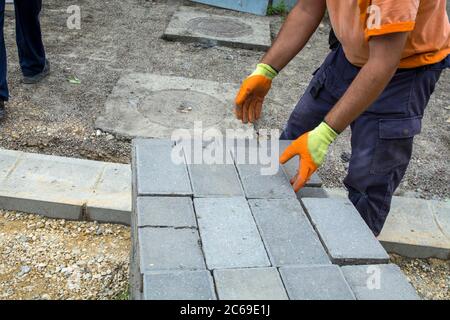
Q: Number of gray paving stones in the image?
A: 13